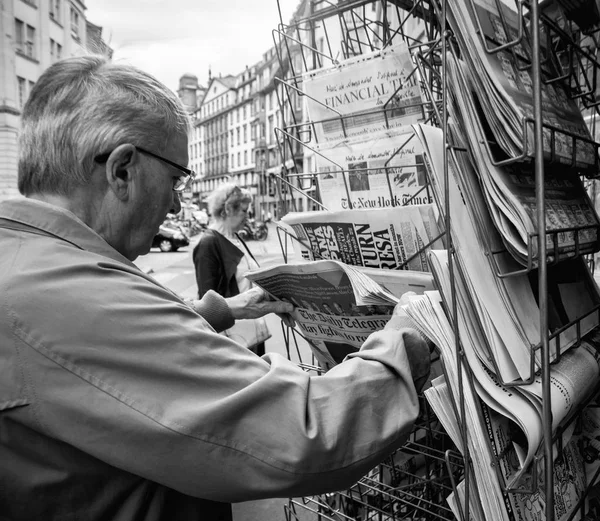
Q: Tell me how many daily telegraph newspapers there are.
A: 1